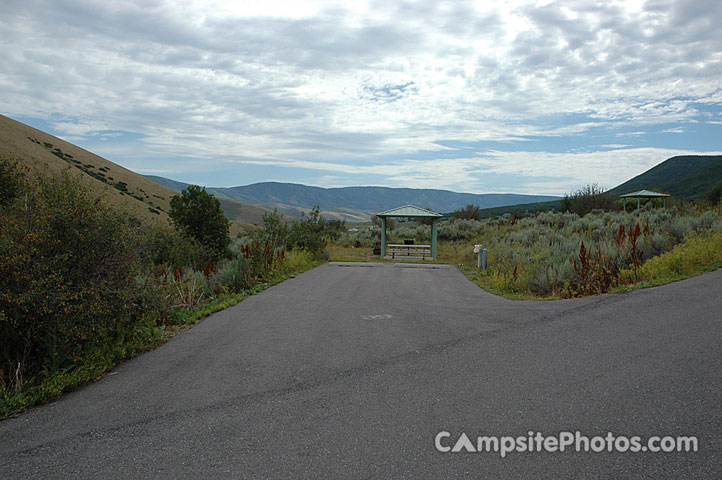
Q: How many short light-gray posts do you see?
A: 2